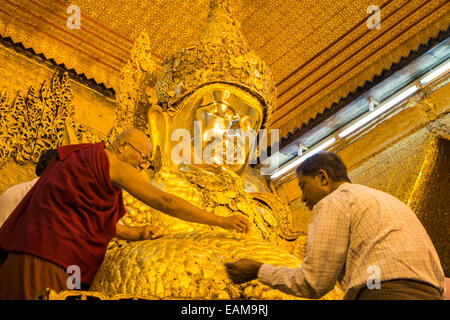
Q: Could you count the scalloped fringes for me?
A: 2